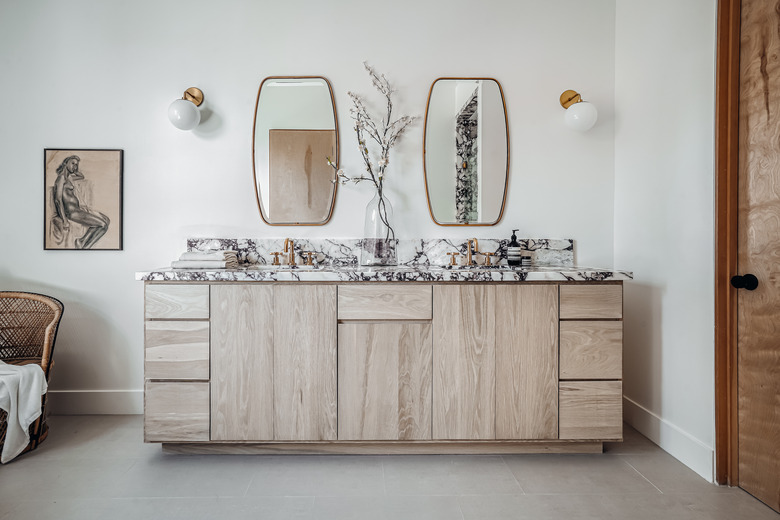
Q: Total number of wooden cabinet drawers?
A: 7